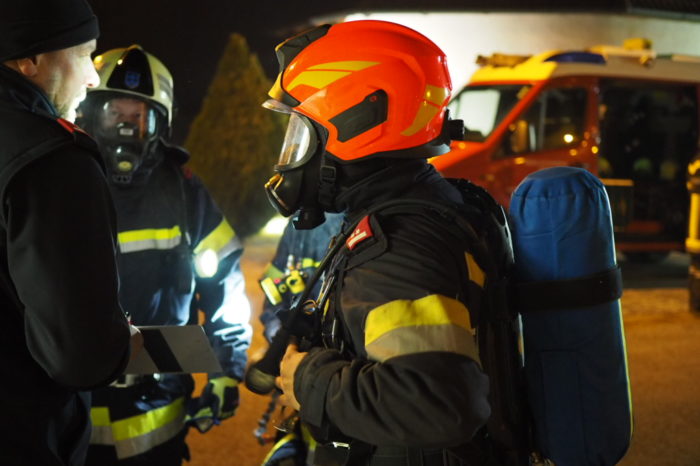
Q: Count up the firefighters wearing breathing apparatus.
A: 2